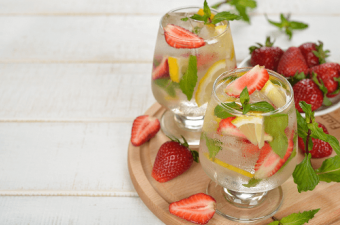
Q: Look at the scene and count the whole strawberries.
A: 7